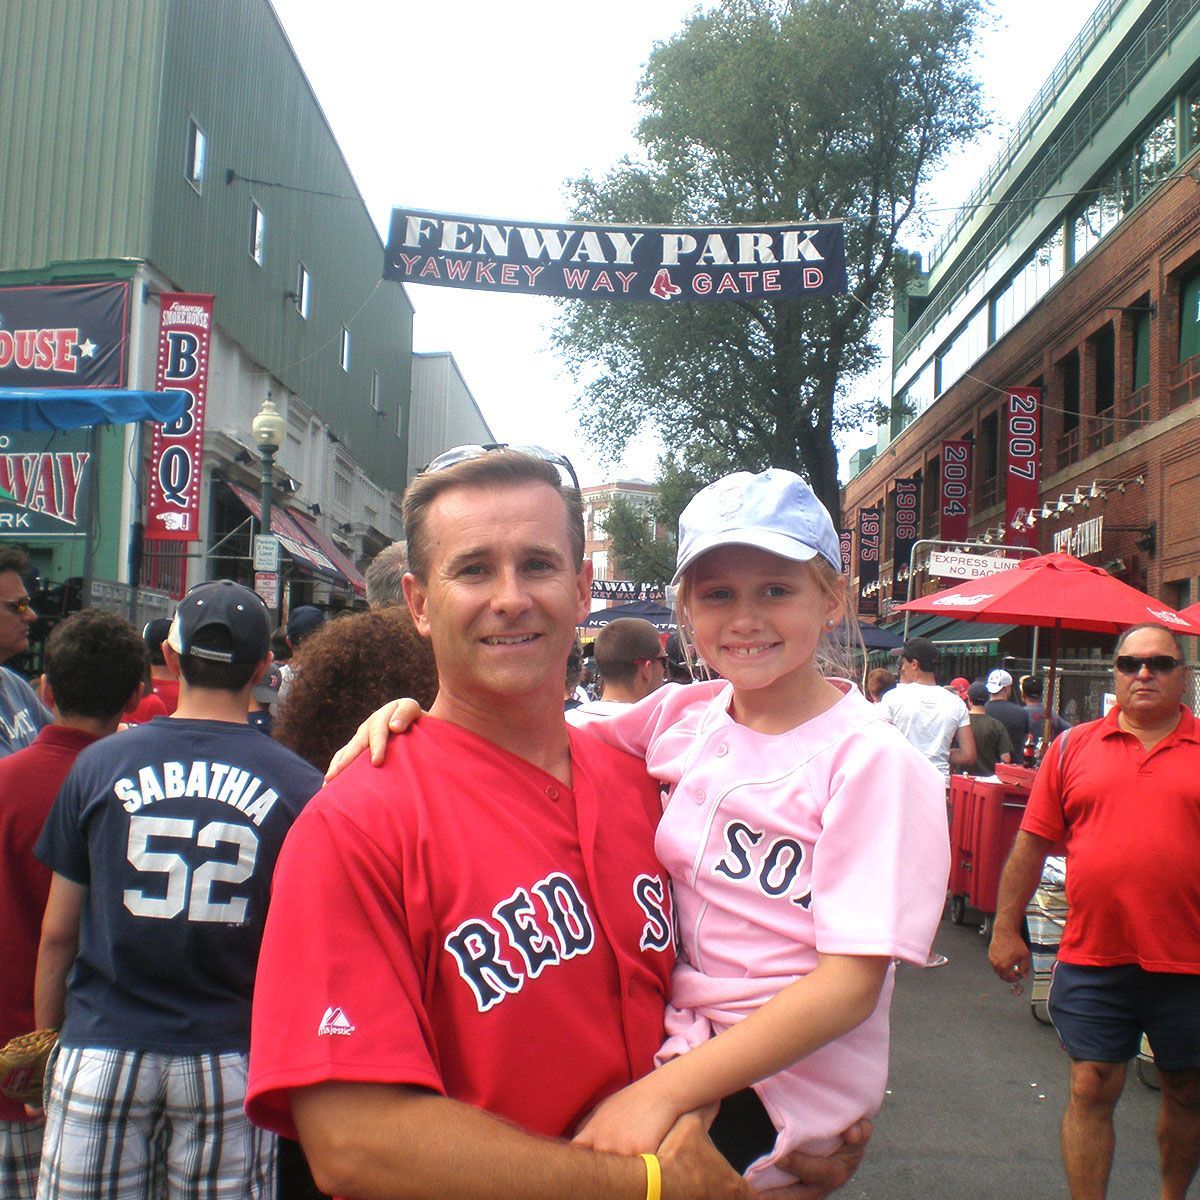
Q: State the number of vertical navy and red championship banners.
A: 5